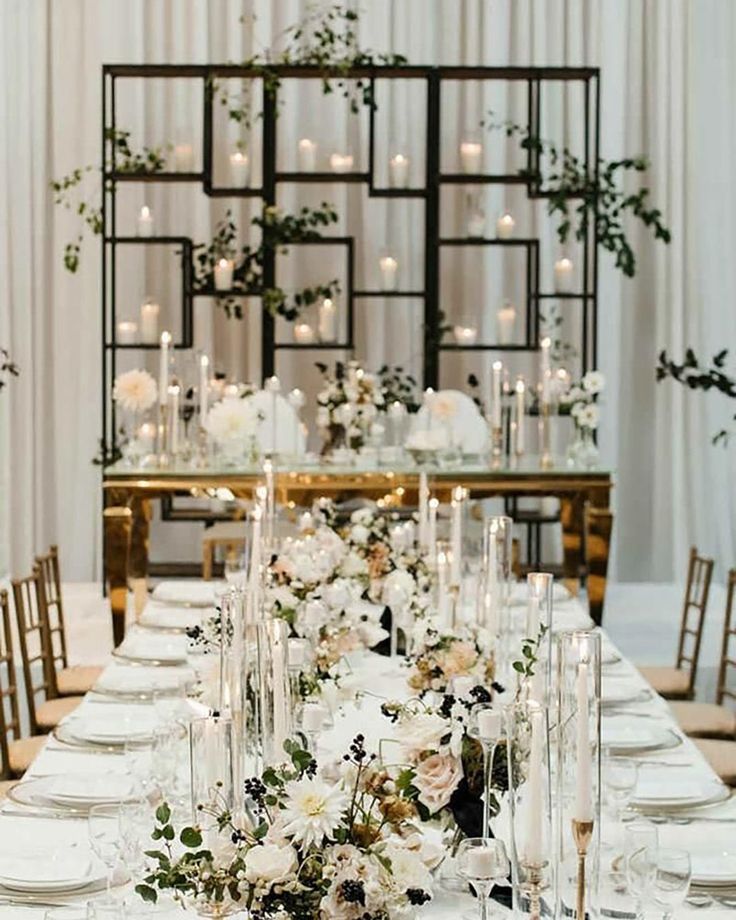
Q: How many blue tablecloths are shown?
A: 0